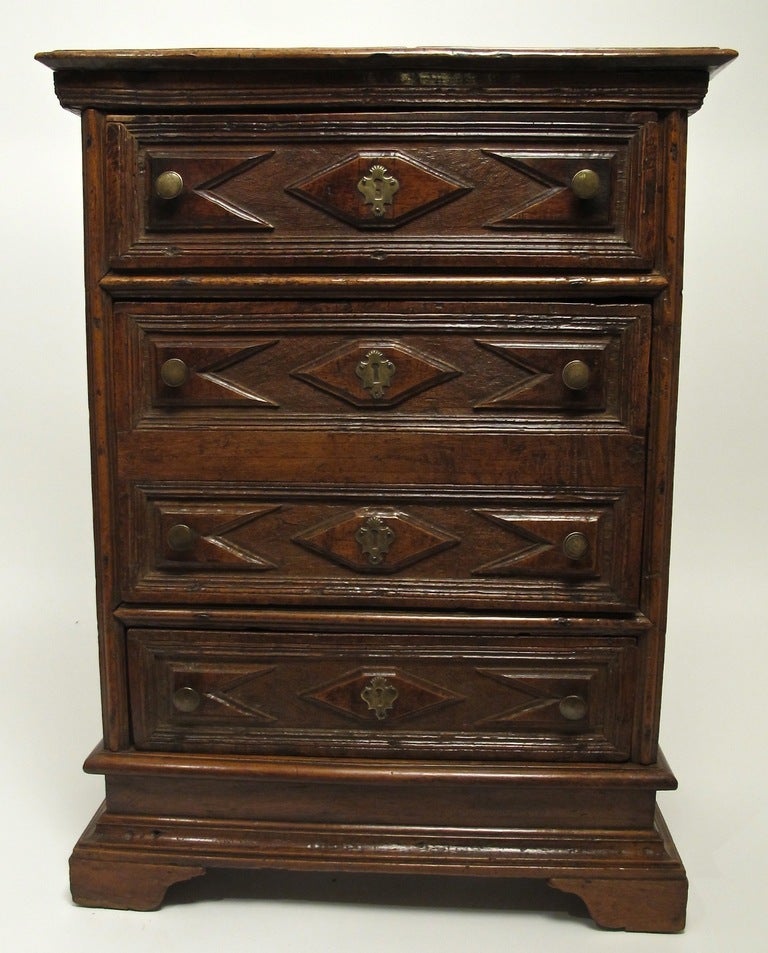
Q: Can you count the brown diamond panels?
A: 4